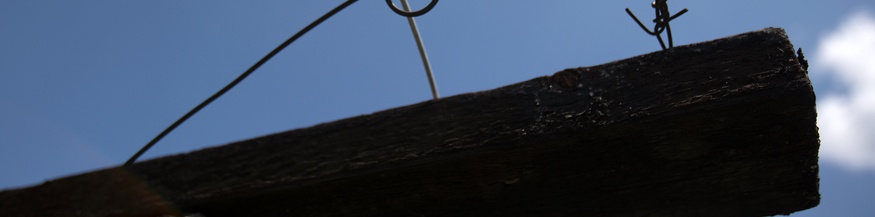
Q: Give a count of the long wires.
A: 2